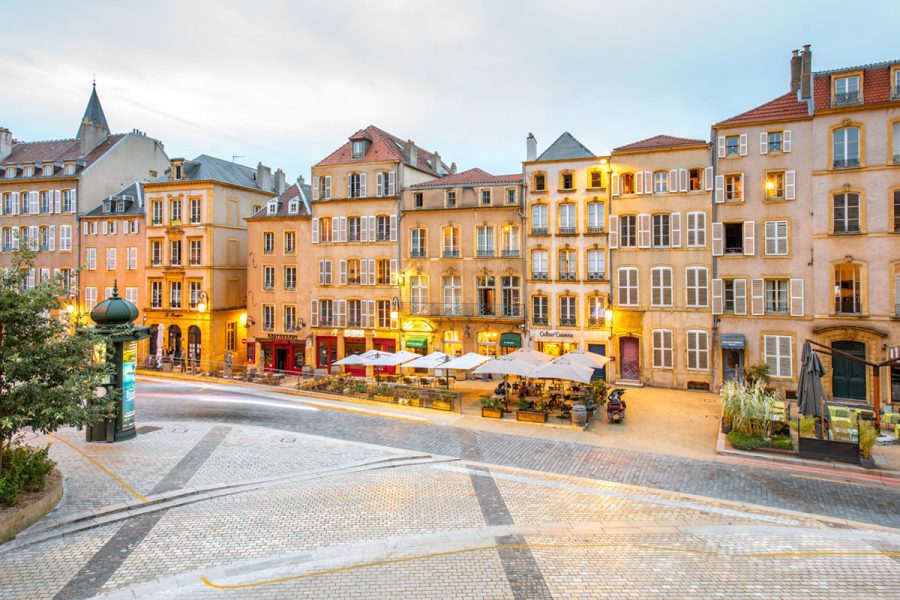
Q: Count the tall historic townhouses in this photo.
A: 10